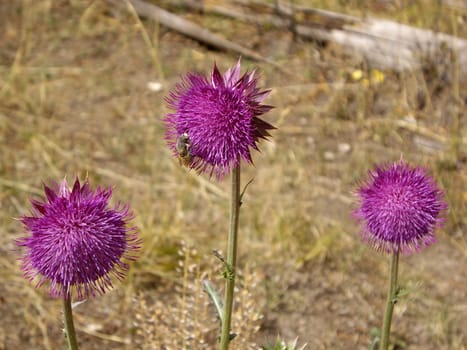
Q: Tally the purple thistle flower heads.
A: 3